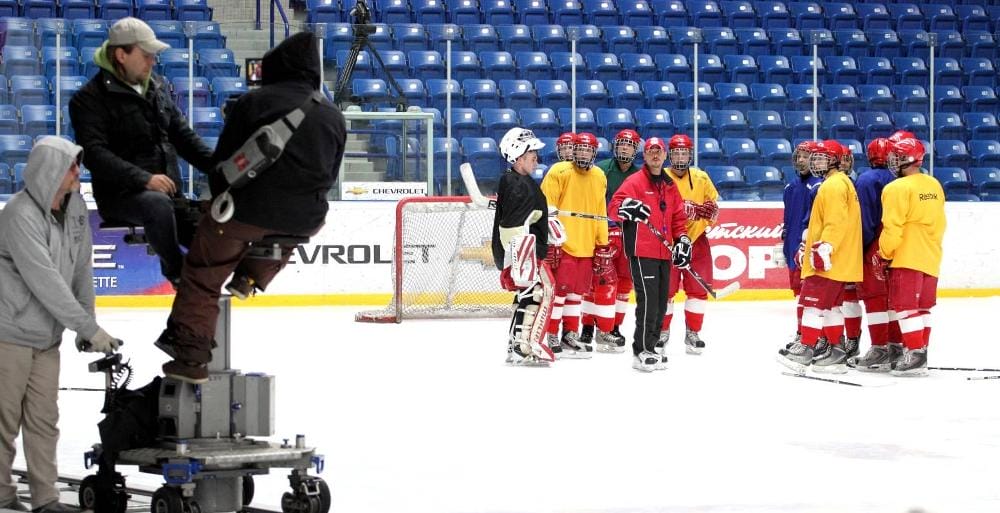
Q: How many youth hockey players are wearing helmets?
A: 11